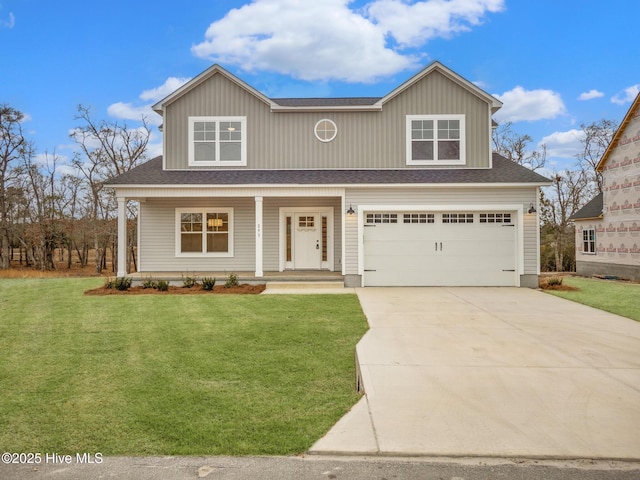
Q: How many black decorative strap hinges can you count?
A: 4